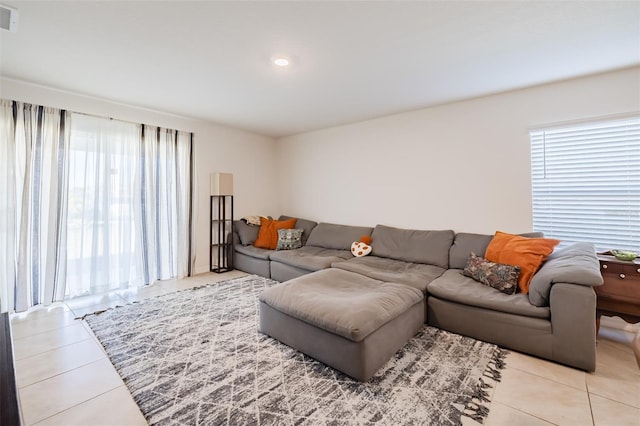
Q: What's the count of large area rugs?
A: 1